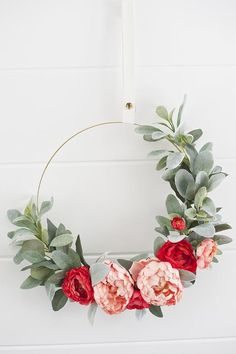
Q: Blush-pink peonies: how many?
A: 3